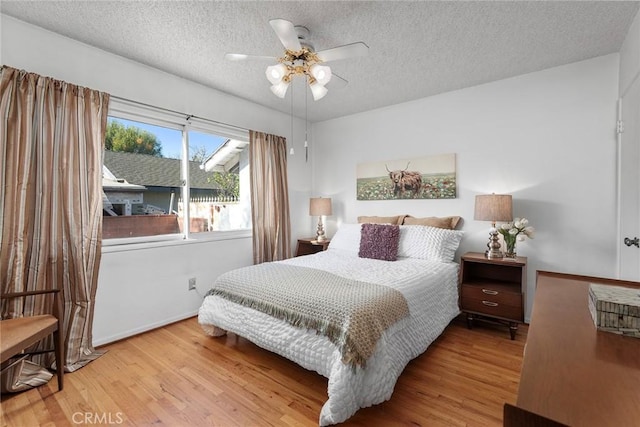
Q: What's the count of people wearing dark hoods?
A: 0